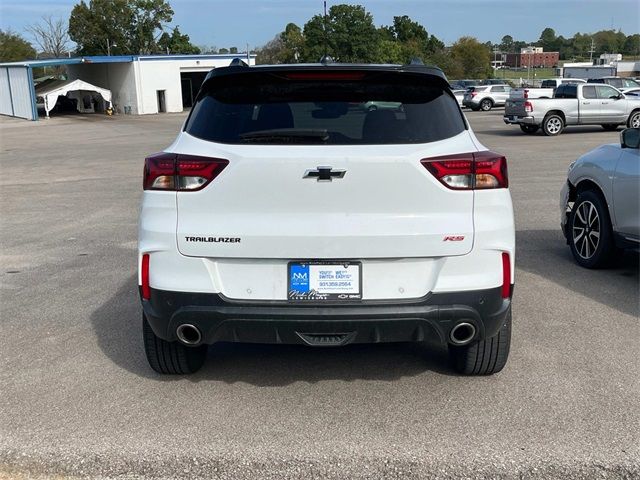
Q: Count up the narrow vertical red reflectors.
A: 2